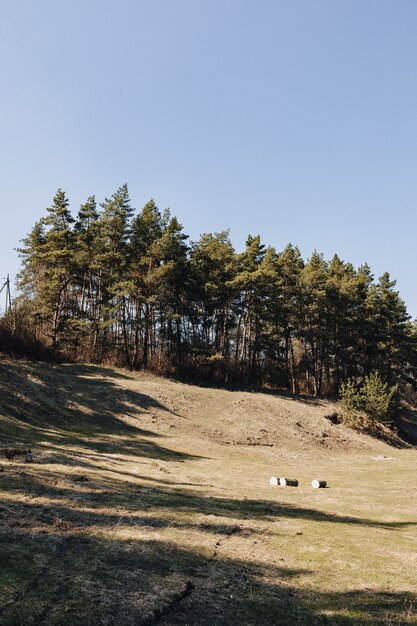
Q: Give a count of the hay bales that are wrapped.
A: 3